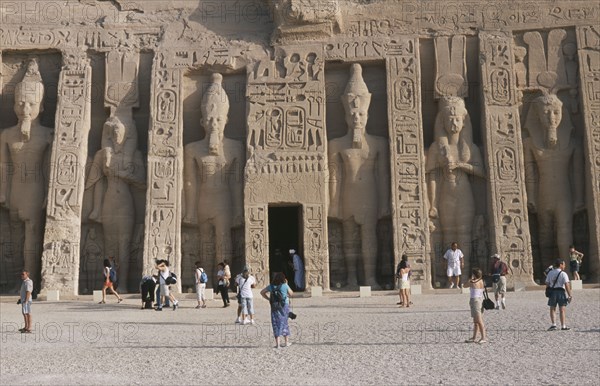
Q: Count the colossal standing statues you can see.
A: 6